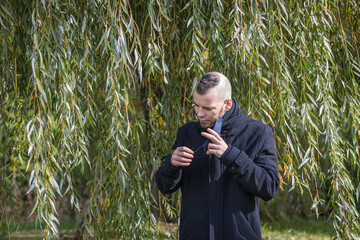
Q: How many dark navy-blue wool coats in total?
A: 1